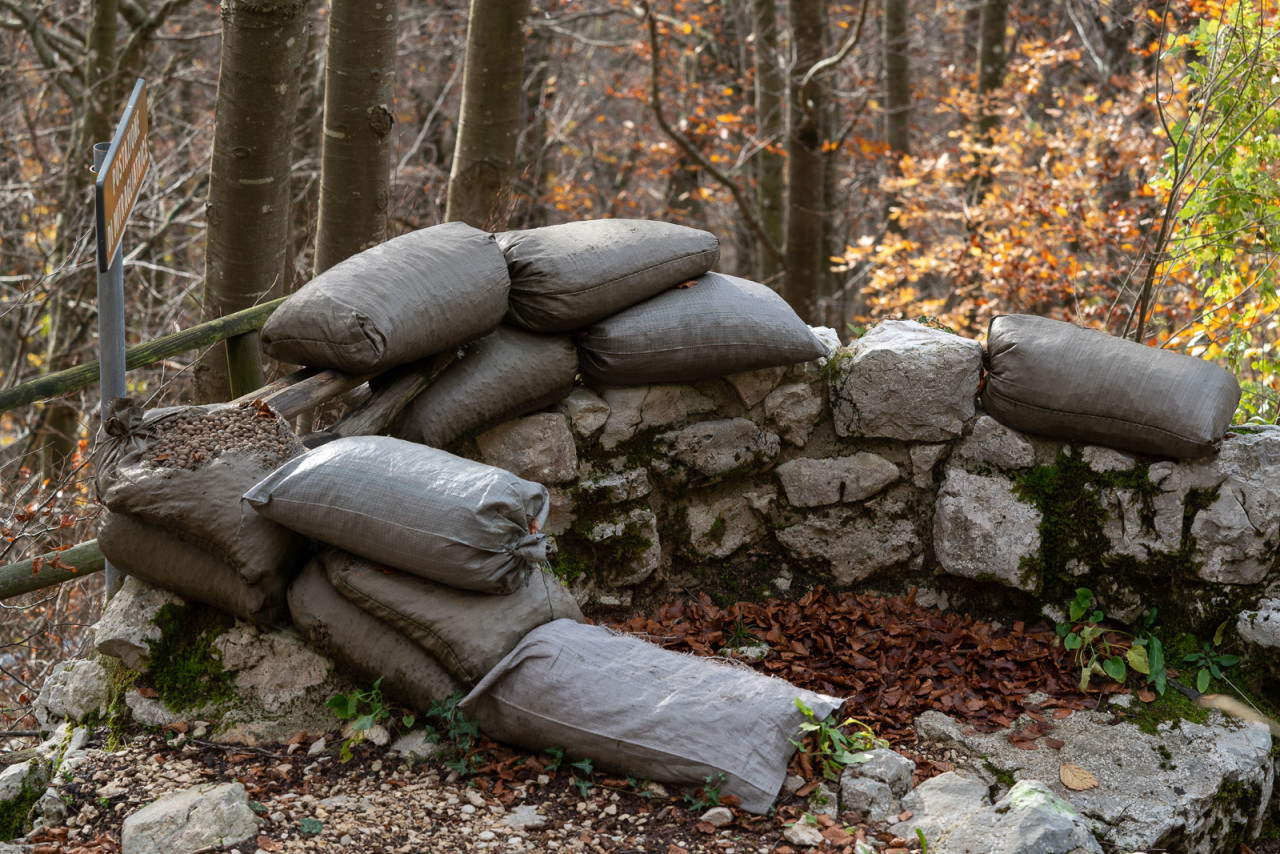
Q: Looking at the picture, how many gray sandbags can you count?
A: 11